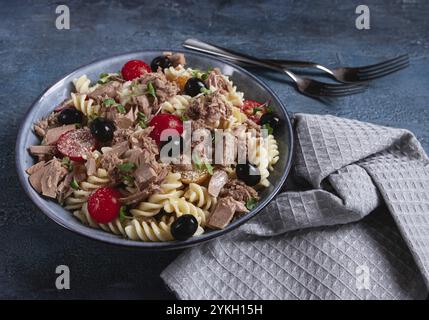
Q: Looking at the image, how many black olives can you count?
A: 8